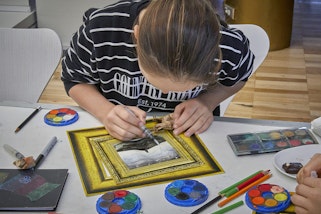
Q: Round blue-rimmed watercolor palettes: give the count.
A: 4